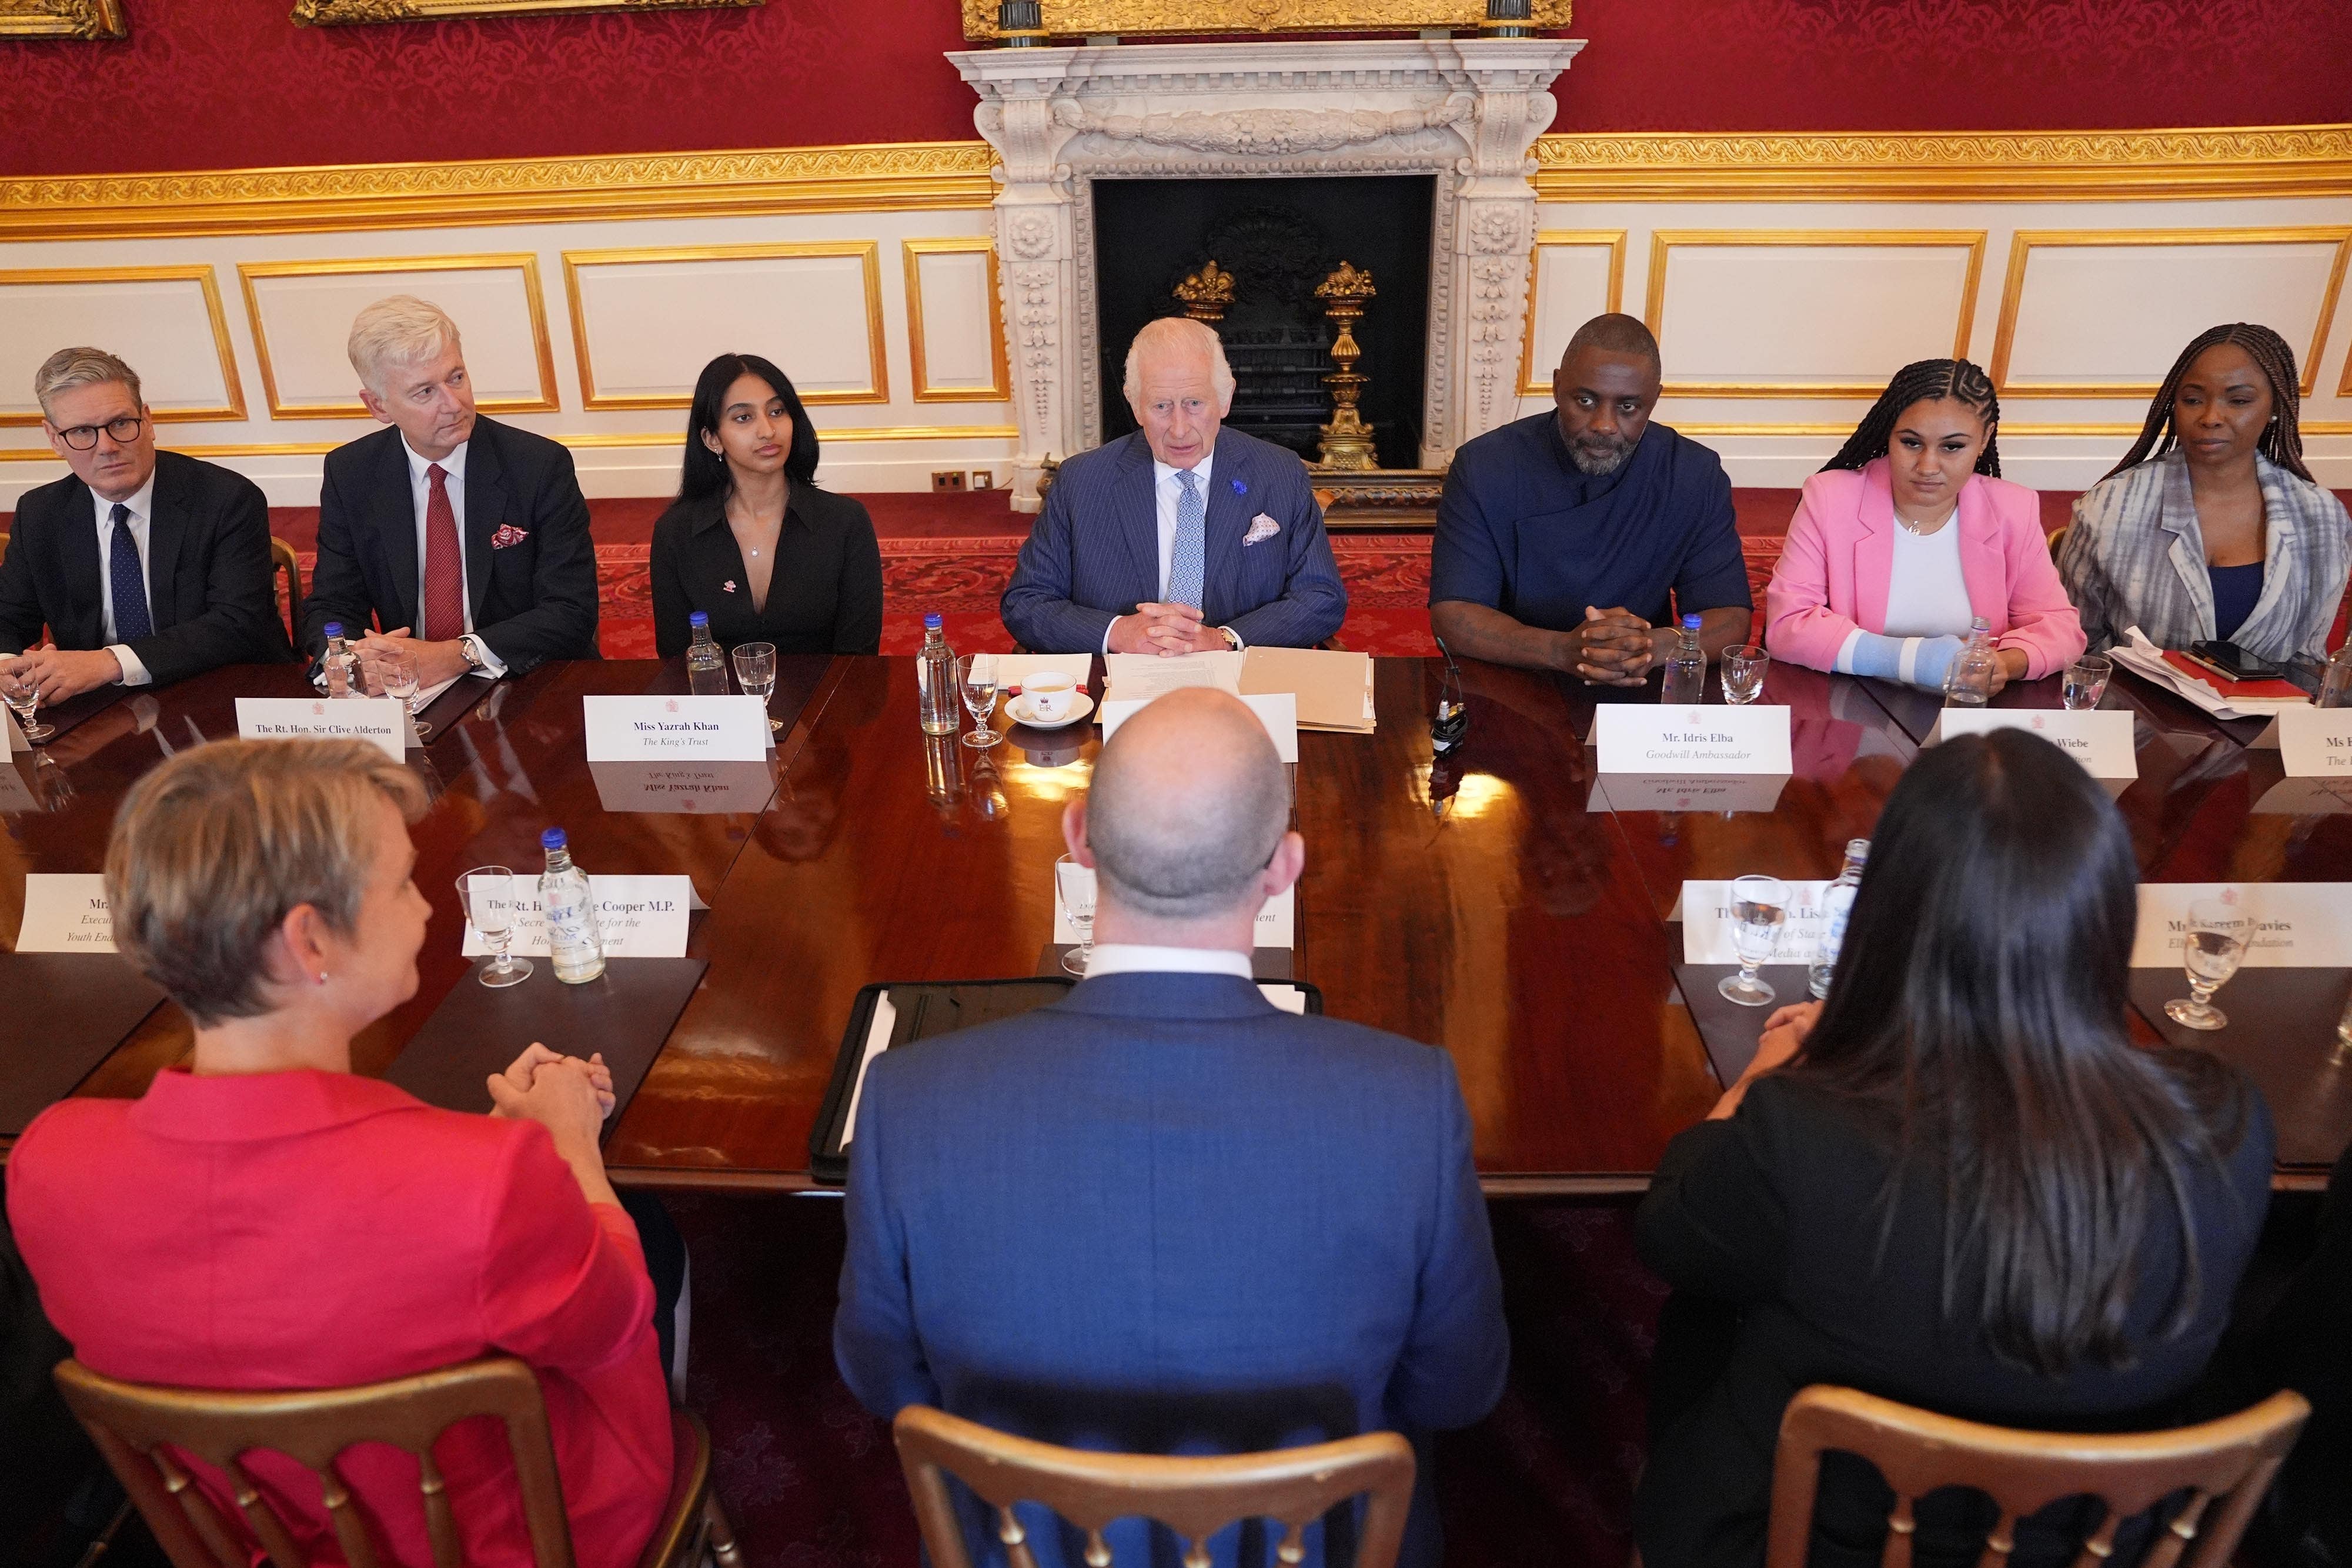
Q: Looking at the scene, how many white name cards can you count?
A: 12